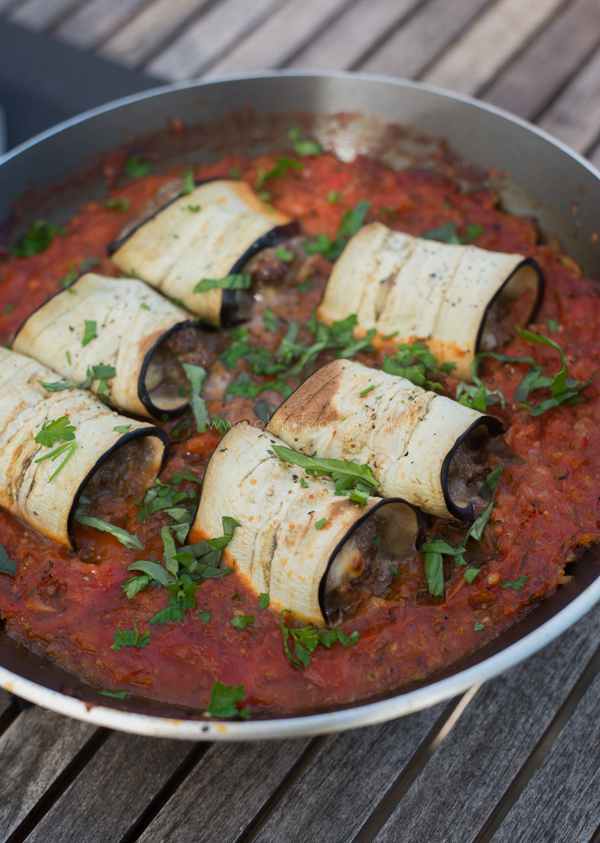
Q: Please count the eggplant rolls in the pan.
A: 6